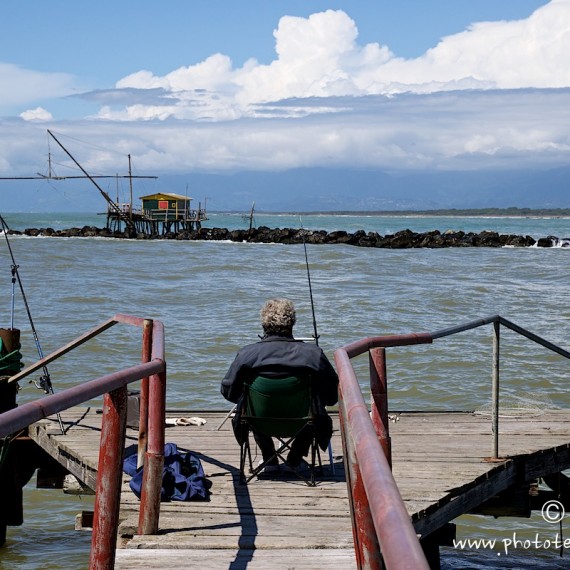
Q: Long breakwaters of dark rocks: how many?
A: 1